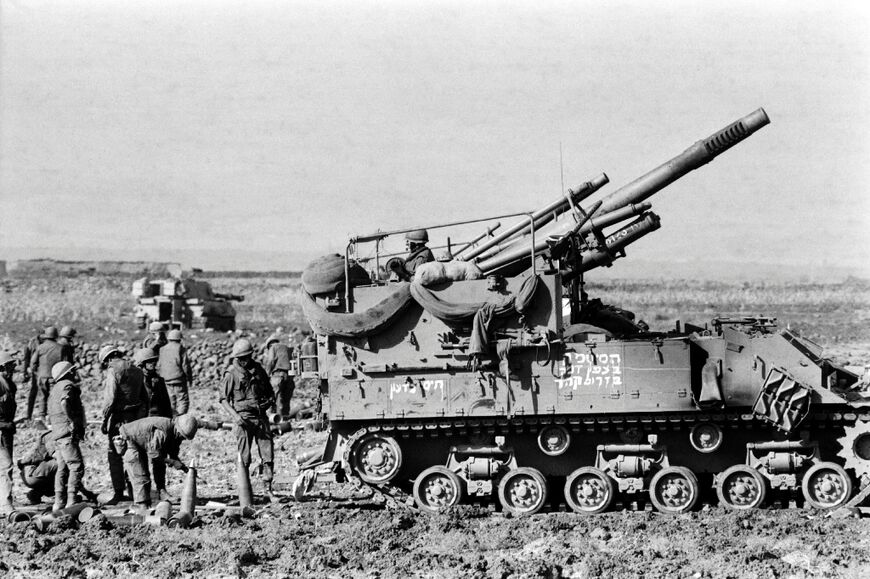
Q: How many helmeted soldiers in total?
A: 12